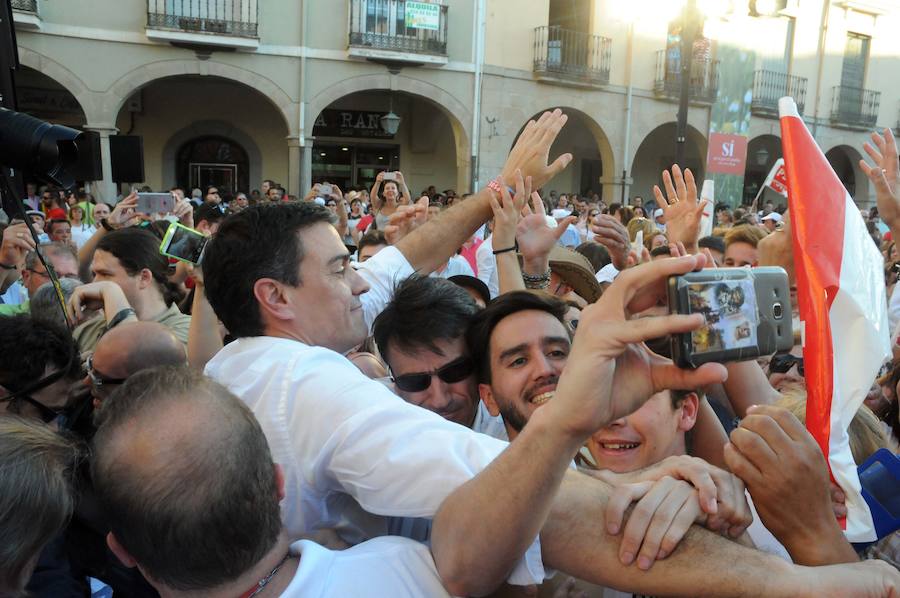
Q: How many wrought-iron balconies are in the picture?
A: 7